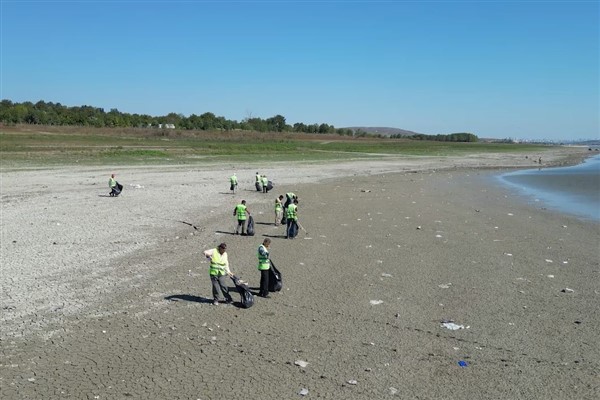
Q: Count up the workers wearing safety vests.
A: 10